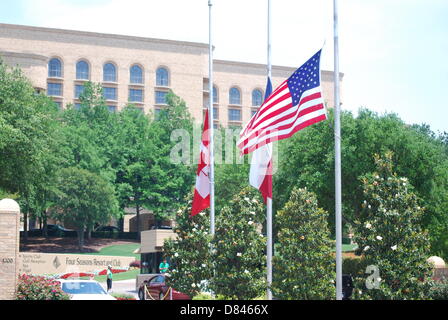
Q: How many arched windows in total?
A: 8